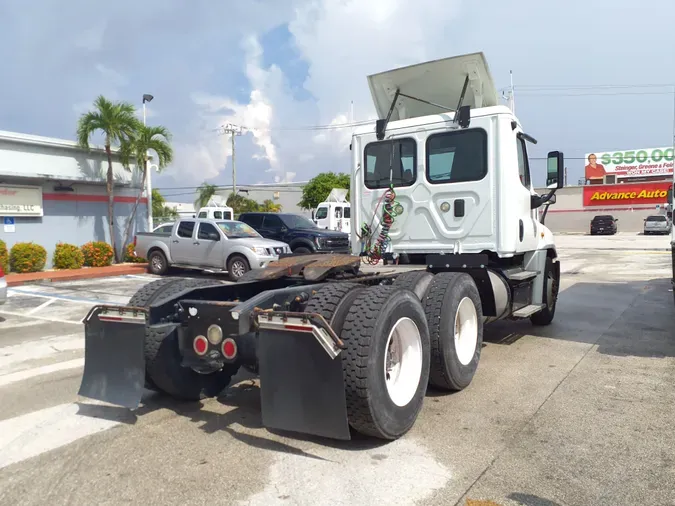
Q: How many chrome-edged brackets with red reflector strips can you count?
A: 2